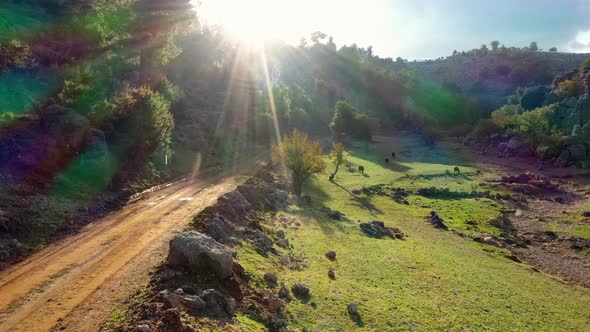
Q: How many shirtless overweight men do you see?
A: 0